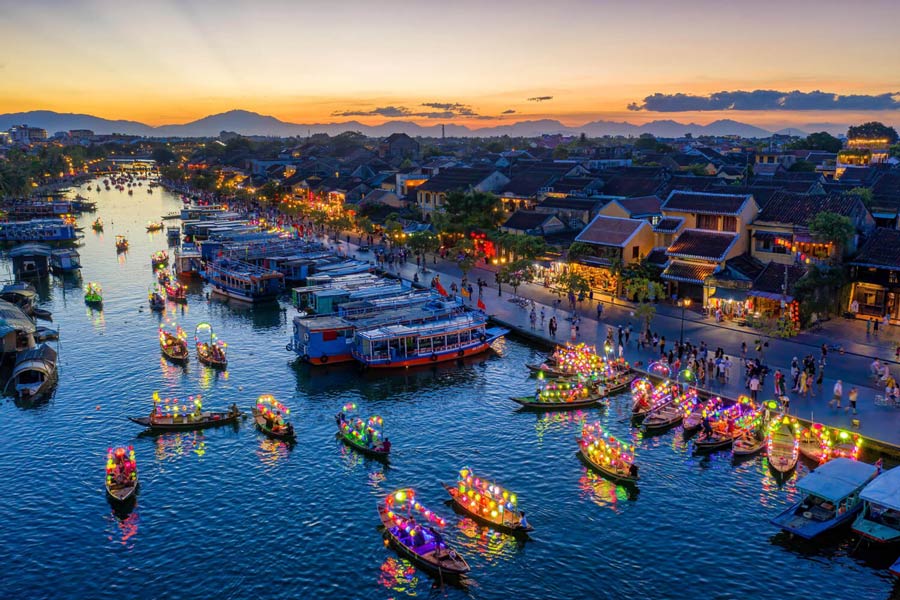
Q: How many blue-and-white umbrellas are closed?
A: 0